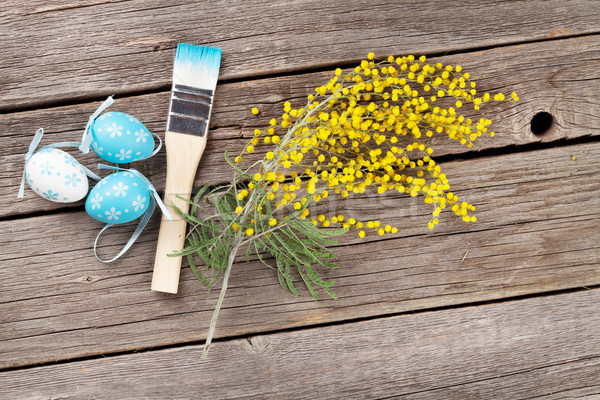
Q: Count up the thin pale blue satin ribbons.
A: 3